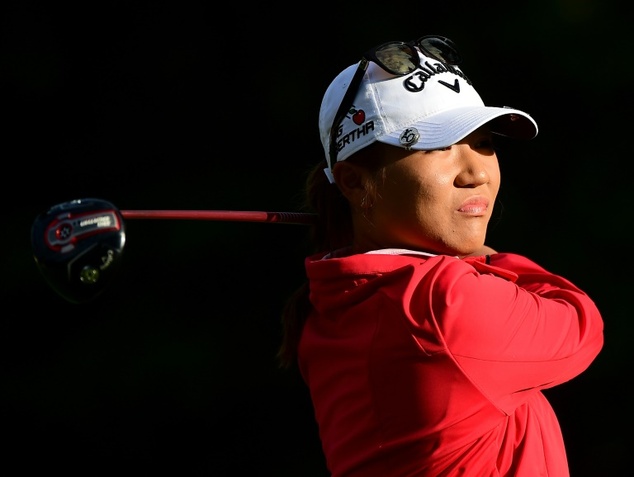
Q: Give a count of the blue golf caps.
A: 0